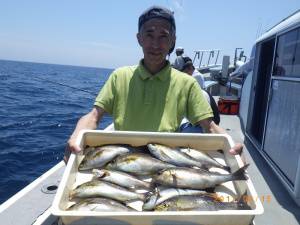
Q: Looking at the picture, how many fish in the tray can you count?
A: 10